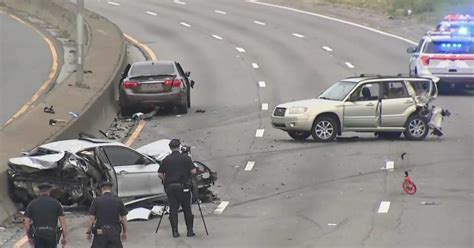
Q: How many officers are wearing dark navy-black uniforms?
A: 3